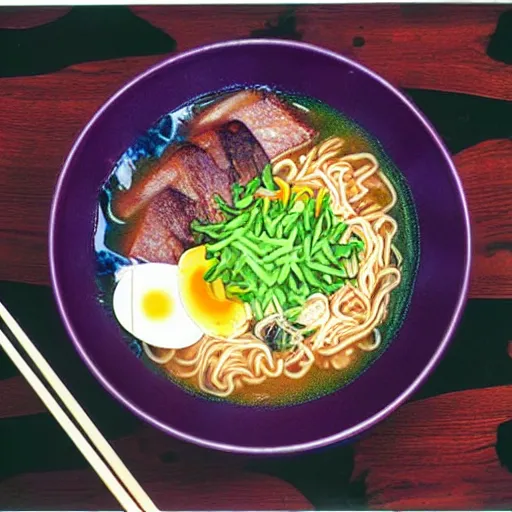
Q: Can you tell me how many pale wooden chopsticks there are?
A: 2